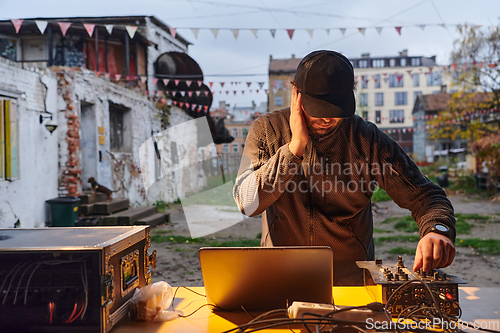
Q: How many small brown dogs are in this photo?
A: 1